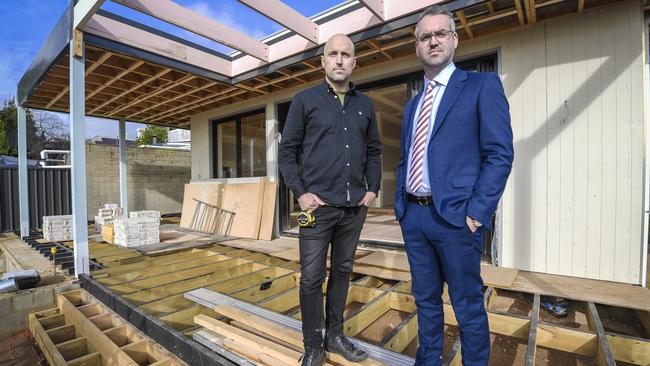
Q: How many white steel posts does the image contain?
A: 3